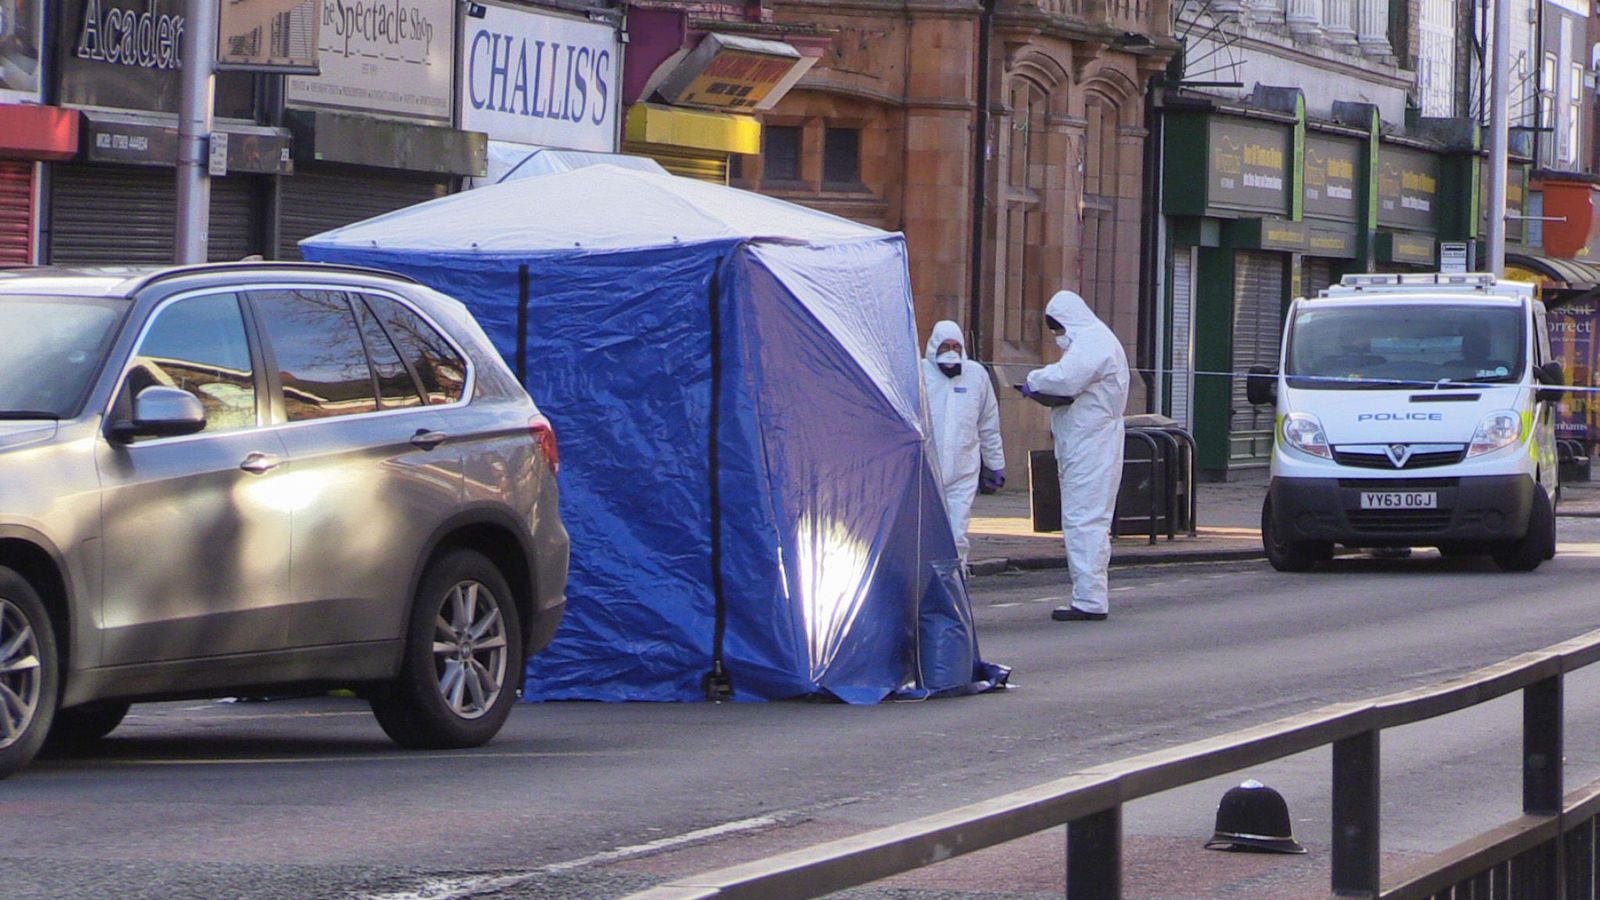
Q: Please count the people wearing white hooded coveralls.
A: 2